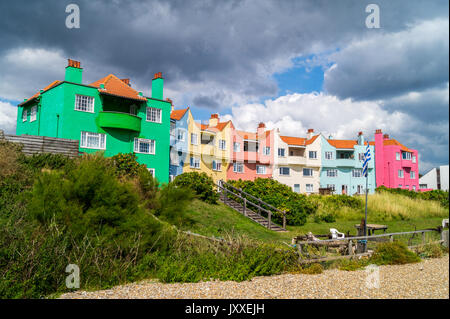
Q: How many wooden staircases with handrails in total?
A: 1